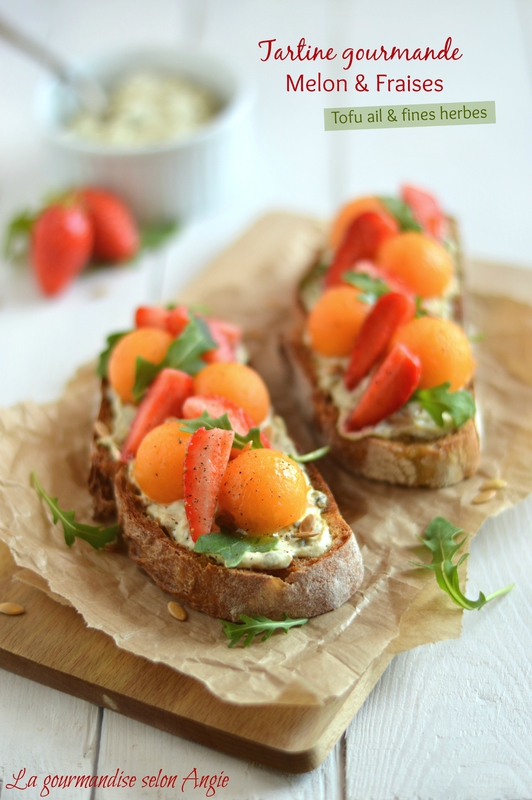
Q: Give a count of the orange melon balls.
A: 8